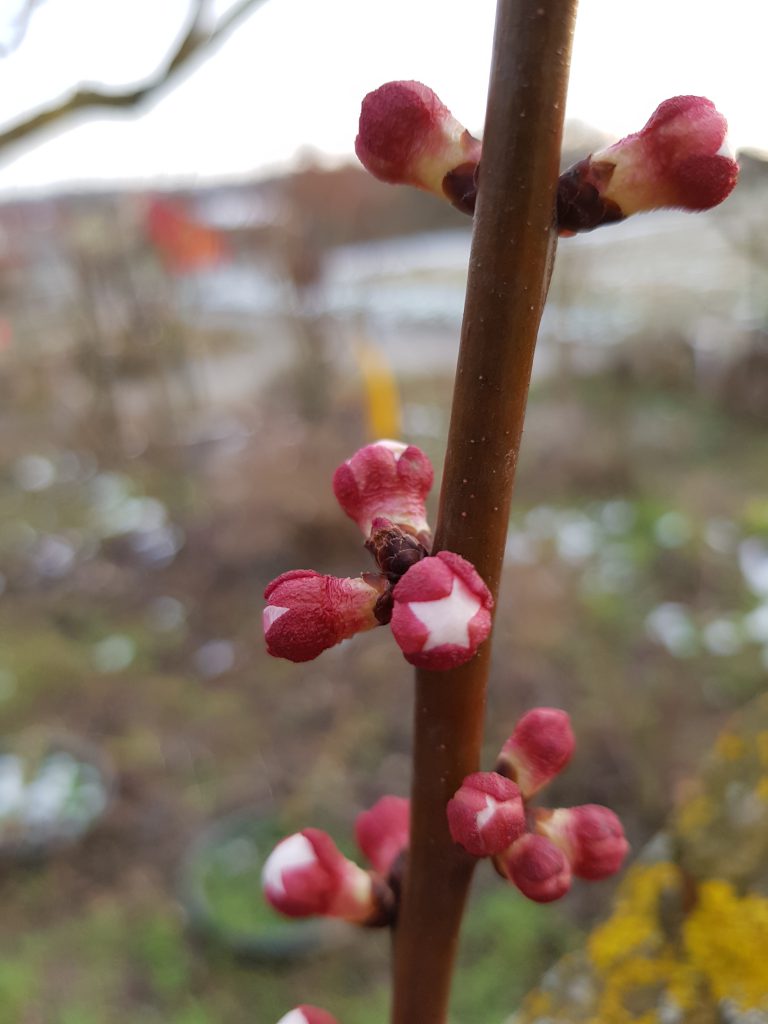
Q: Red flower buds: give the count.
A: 12